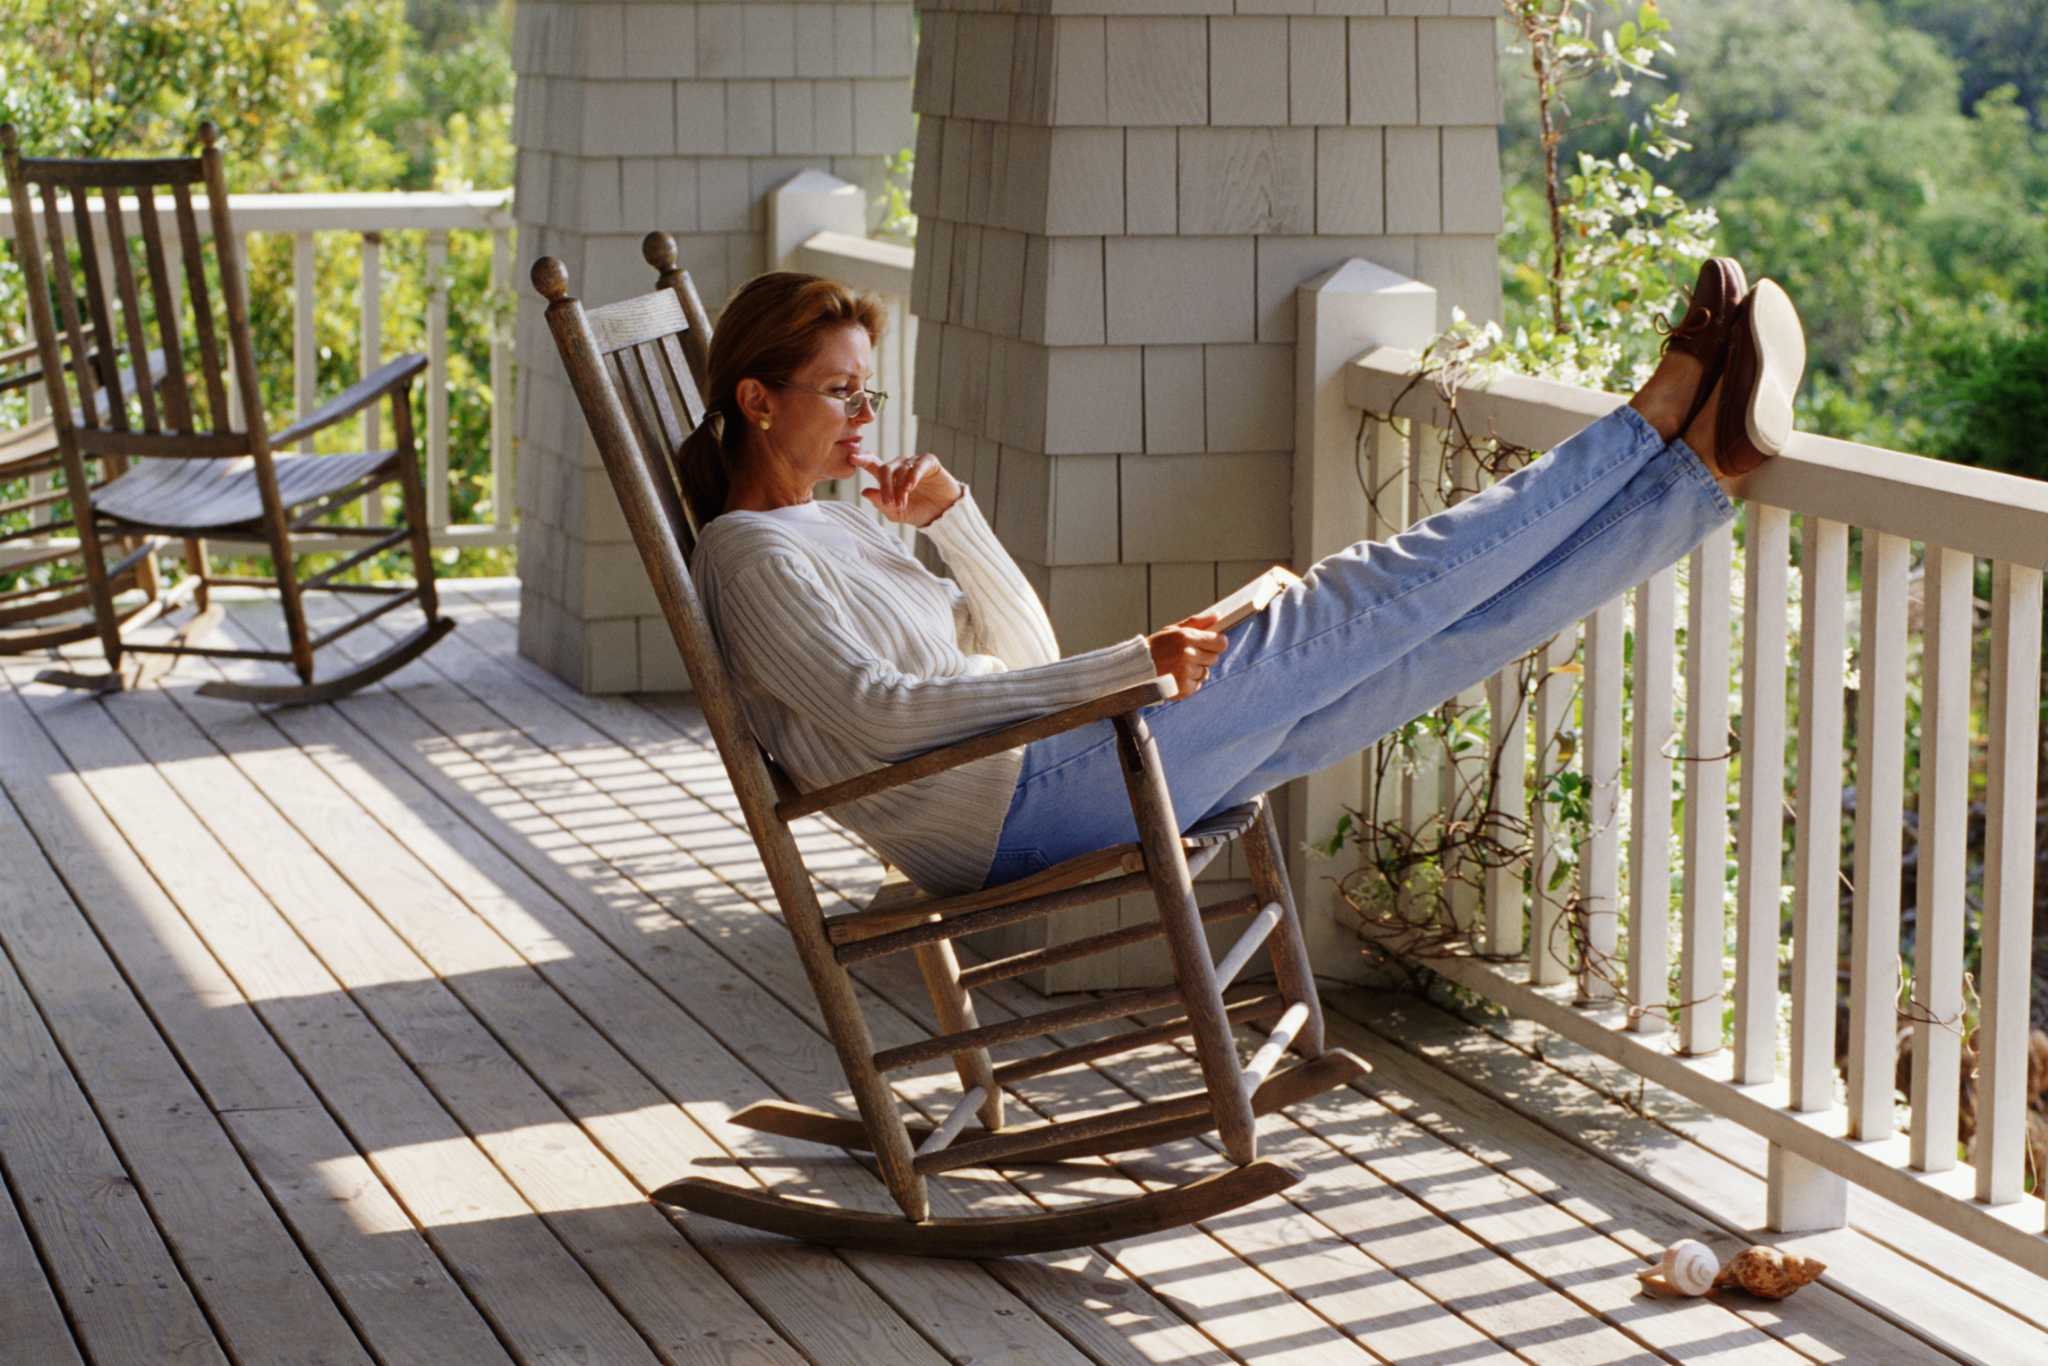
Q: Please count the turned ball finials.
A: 4